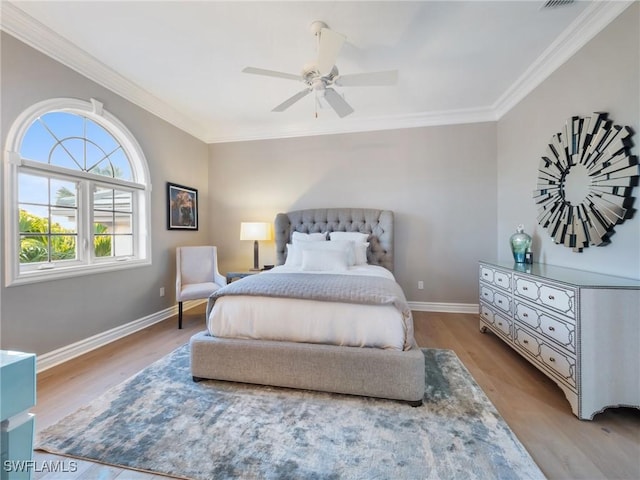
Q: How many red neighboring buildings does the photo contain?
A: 0